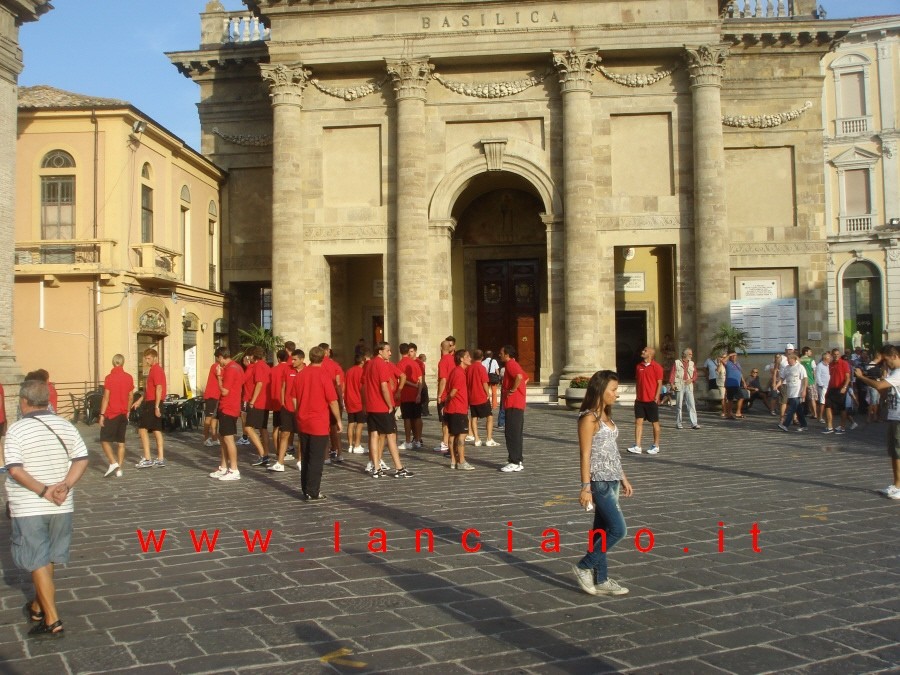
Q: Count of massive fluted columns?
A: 4